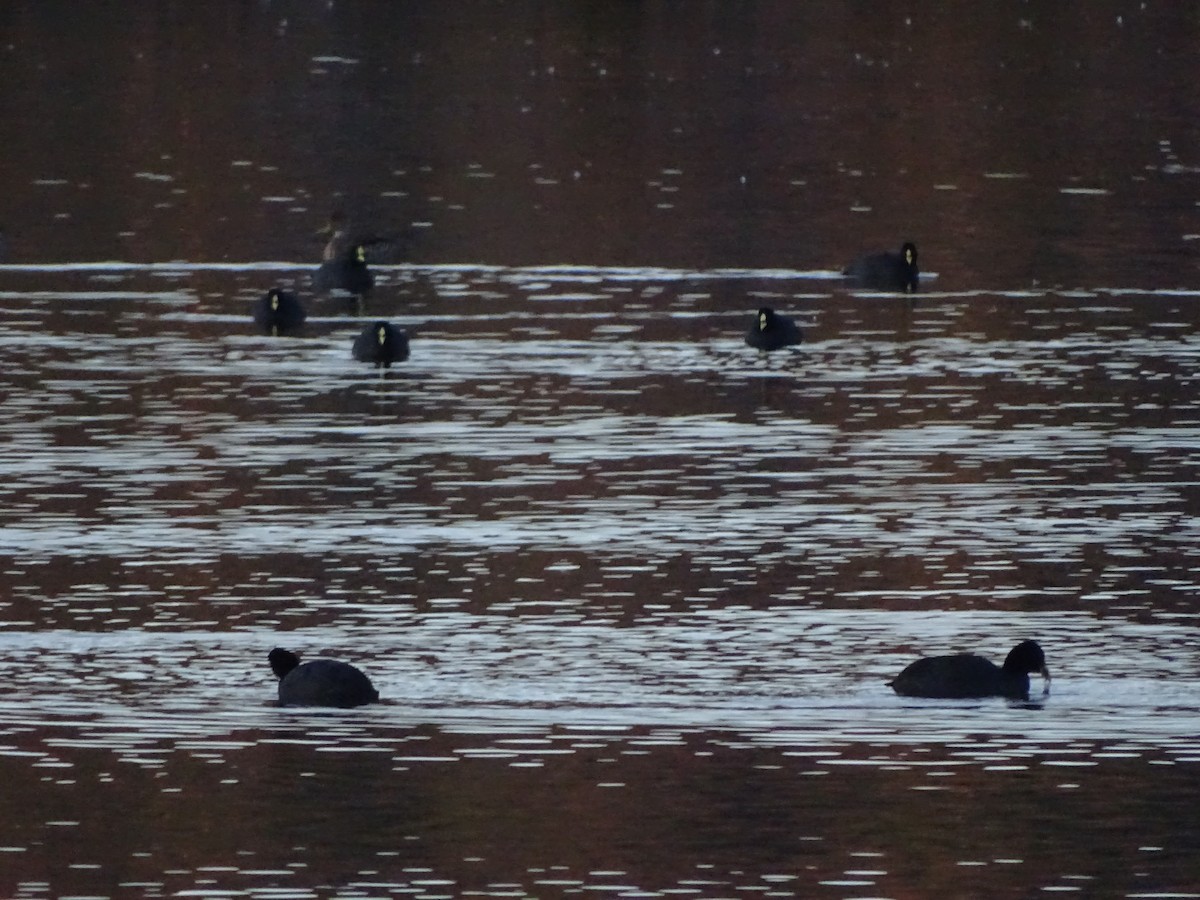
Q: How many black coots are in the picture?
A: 7